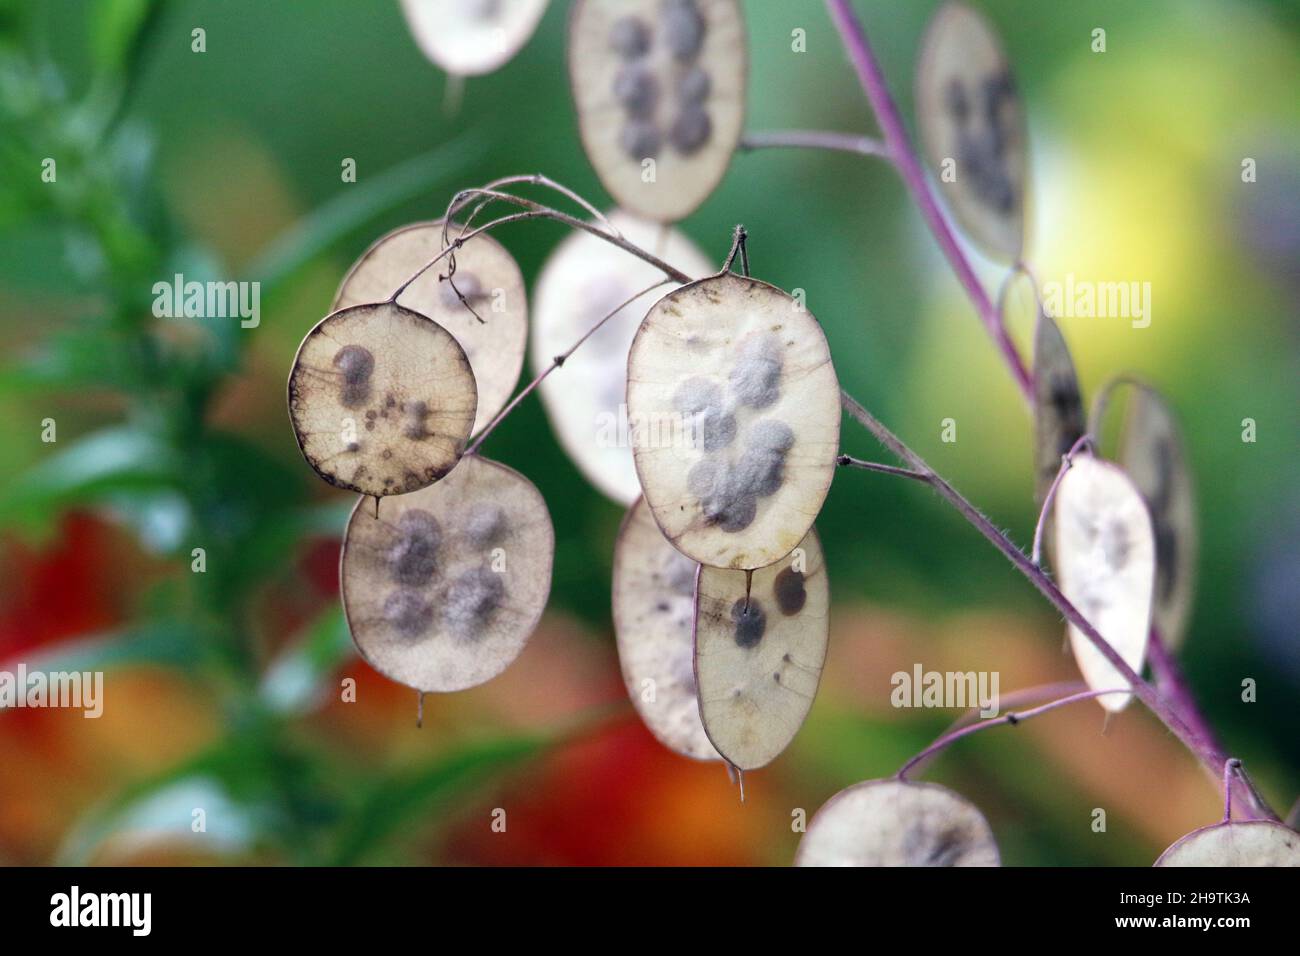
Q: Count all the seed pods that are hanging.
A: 15